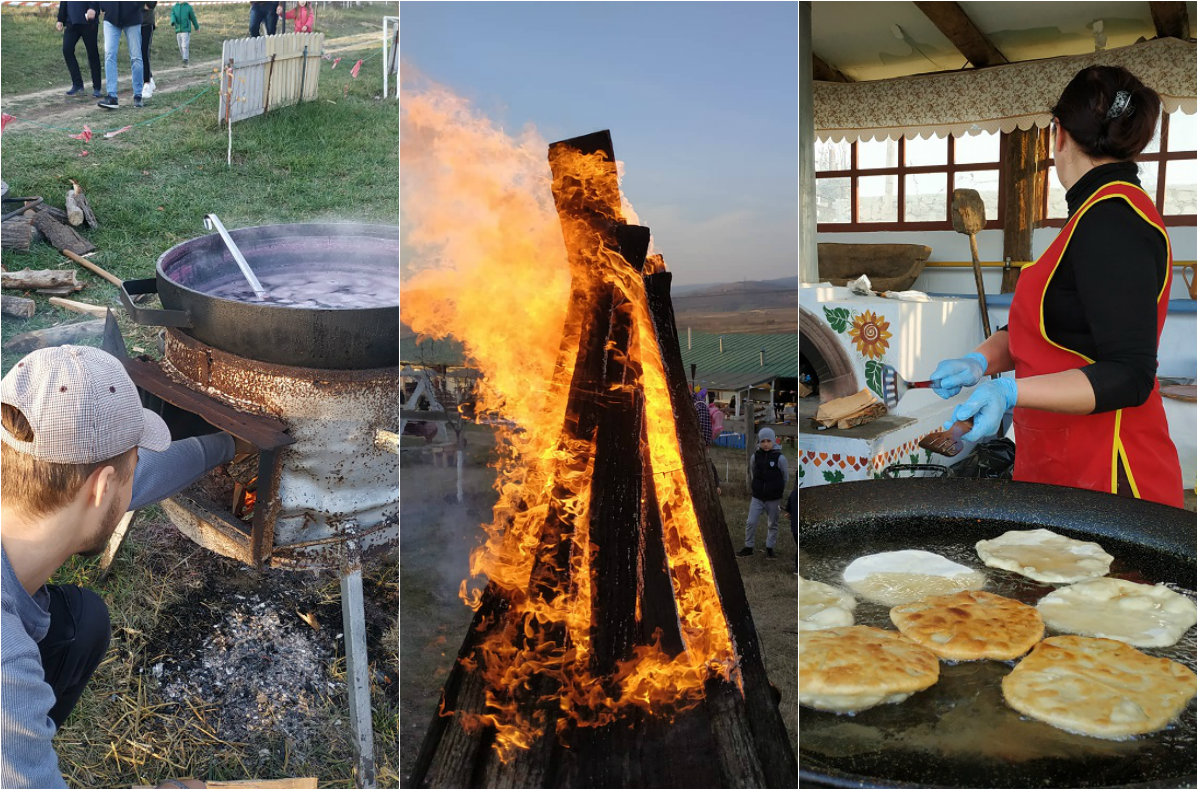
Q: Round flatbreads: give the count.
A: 7